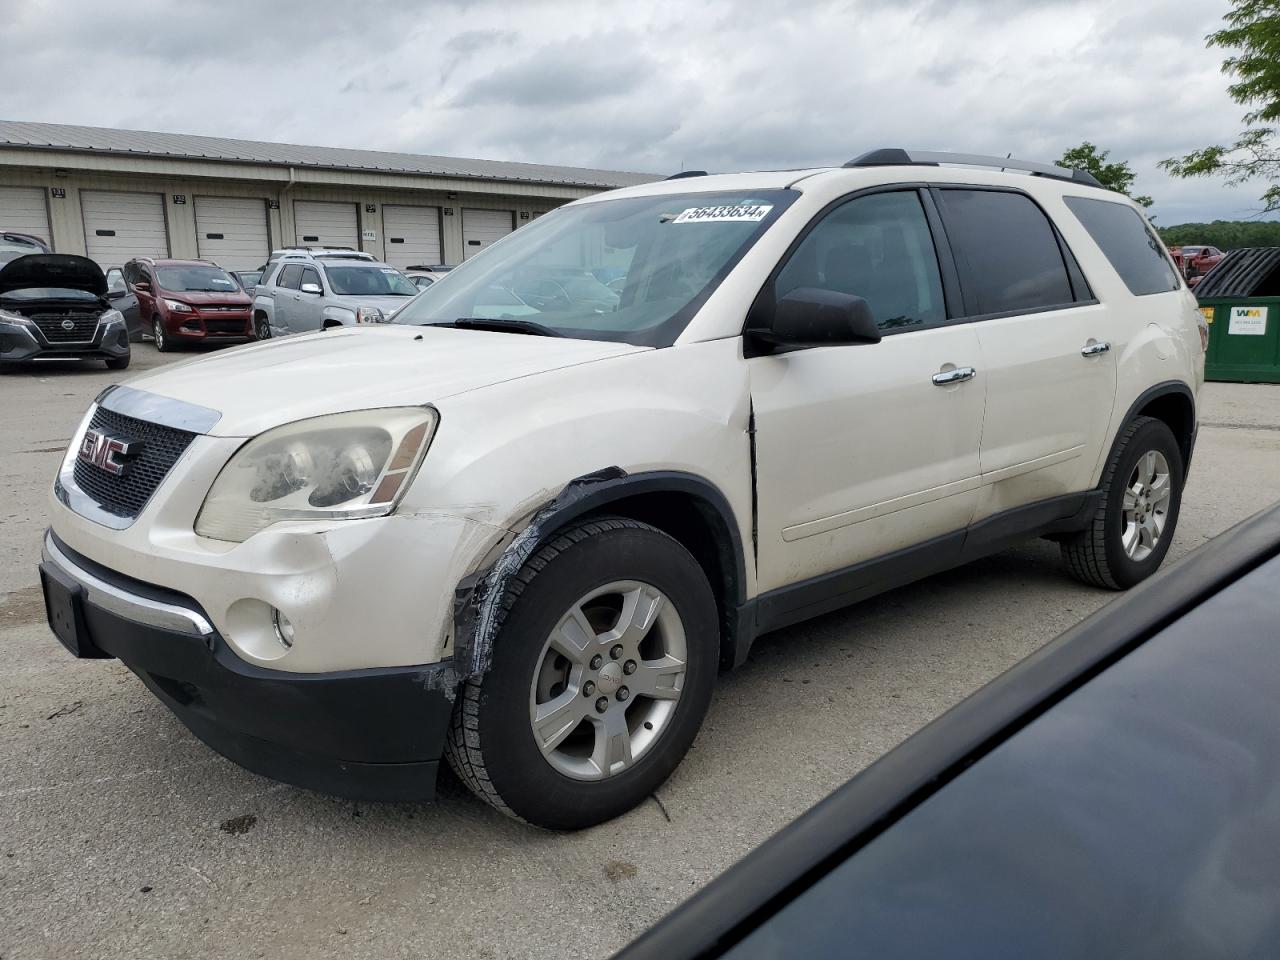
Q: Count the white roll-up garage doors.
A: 6